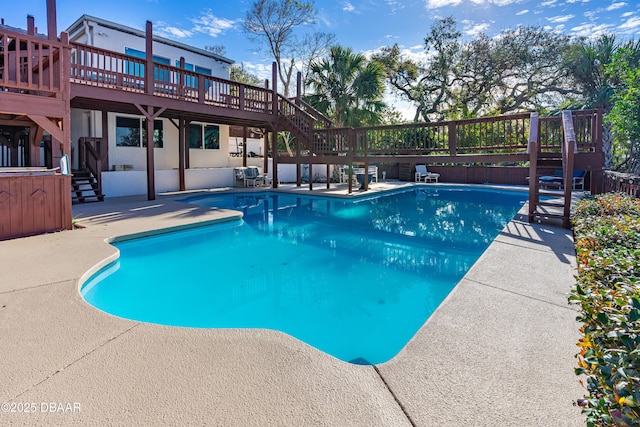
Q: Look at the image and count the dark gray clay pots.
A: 1